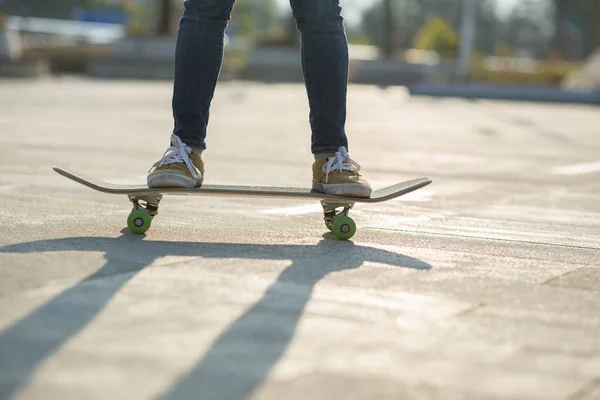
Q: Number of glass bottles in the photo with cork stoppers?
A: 0